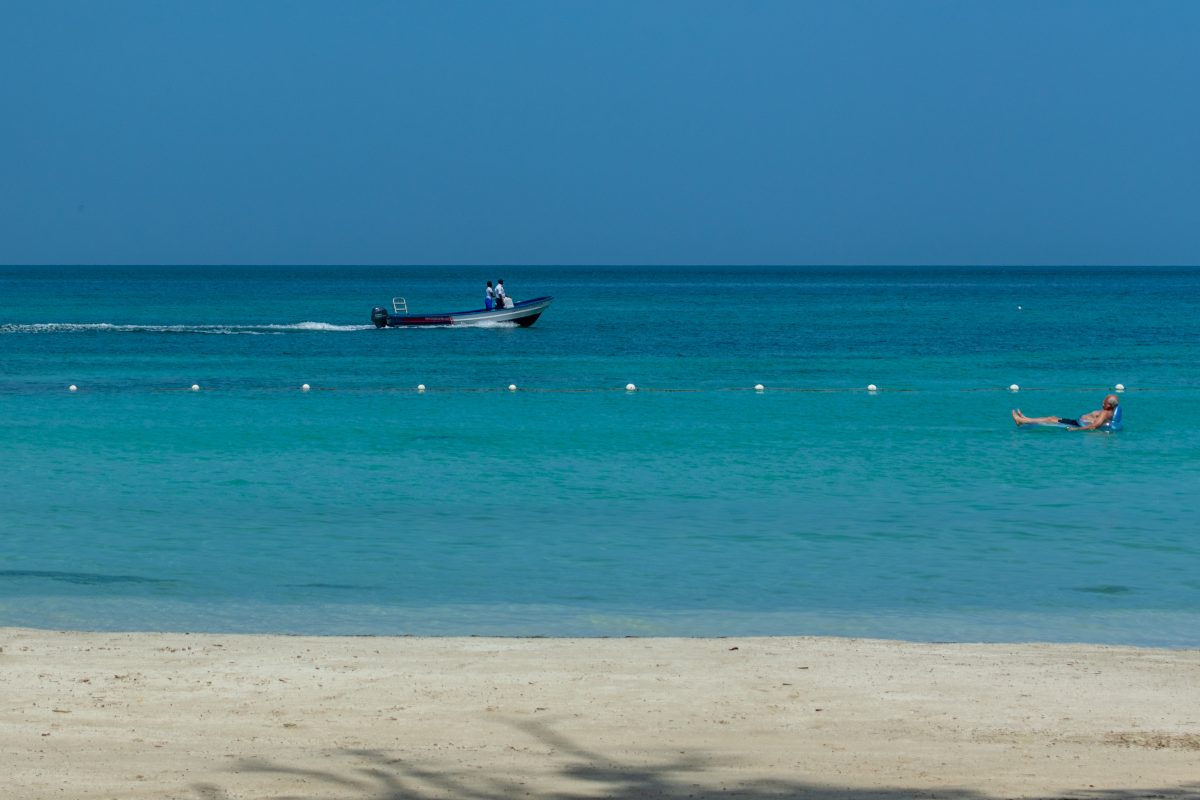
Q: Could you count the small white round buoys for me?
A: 10